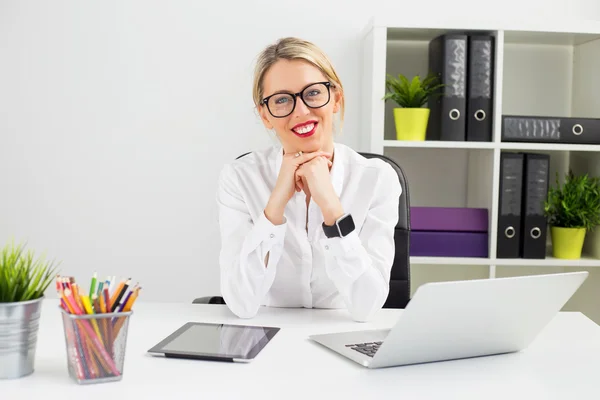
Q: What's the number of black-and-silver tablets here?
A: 1